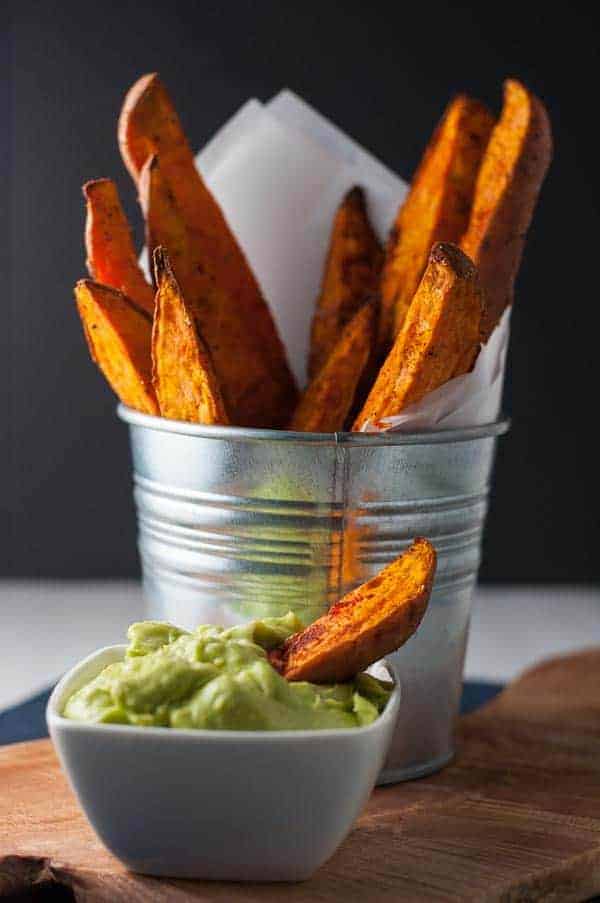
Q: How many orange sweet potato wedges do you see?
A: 11